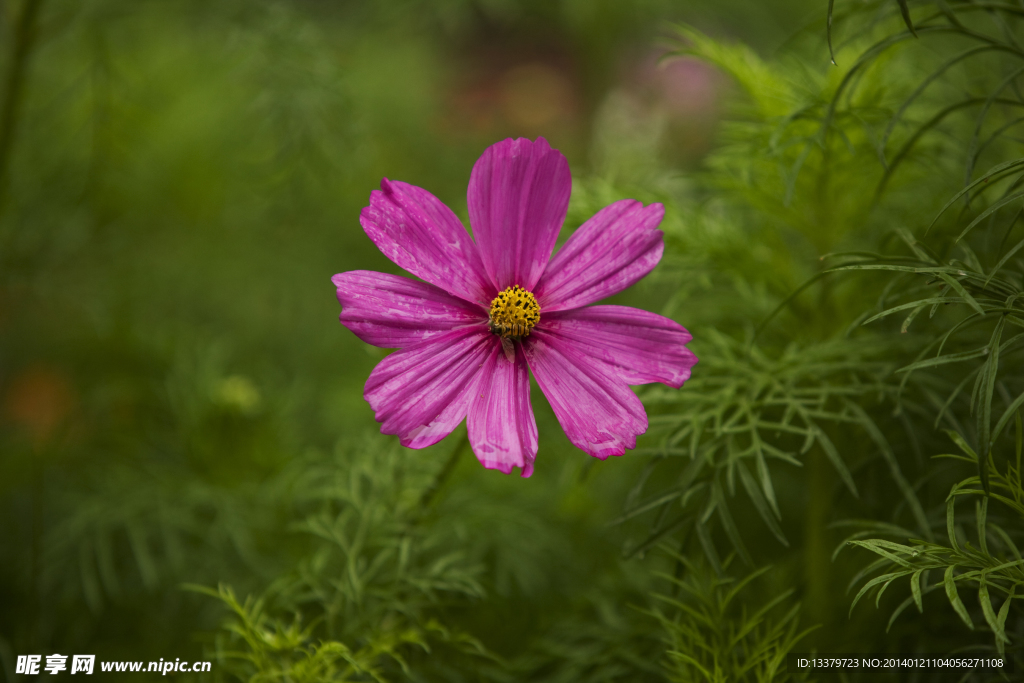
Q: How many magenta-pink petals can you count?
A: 8